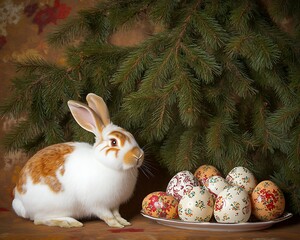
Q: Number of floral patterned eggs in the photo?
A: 8